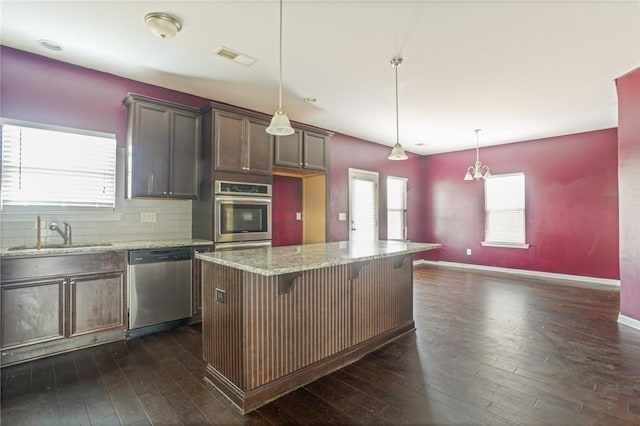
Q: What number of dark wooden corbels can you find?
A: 3